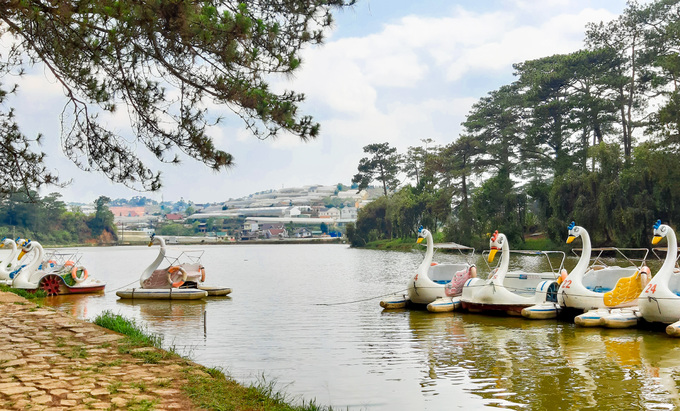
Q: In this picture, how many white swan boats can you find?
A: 8